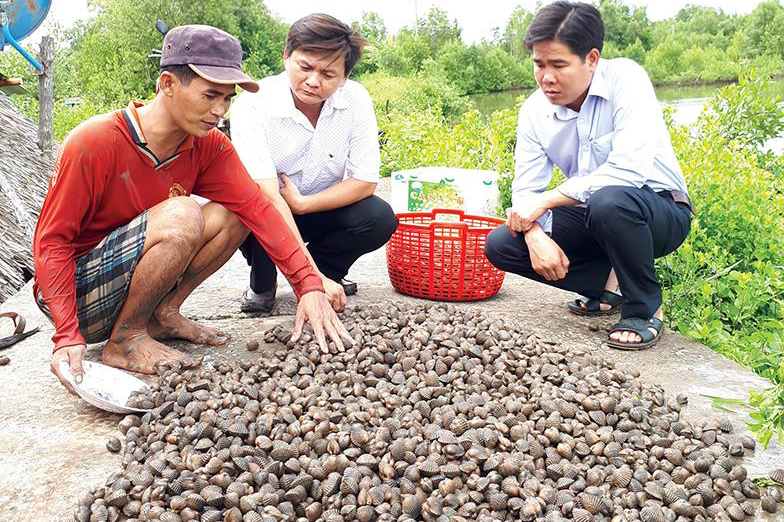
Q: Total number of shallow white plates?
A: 1